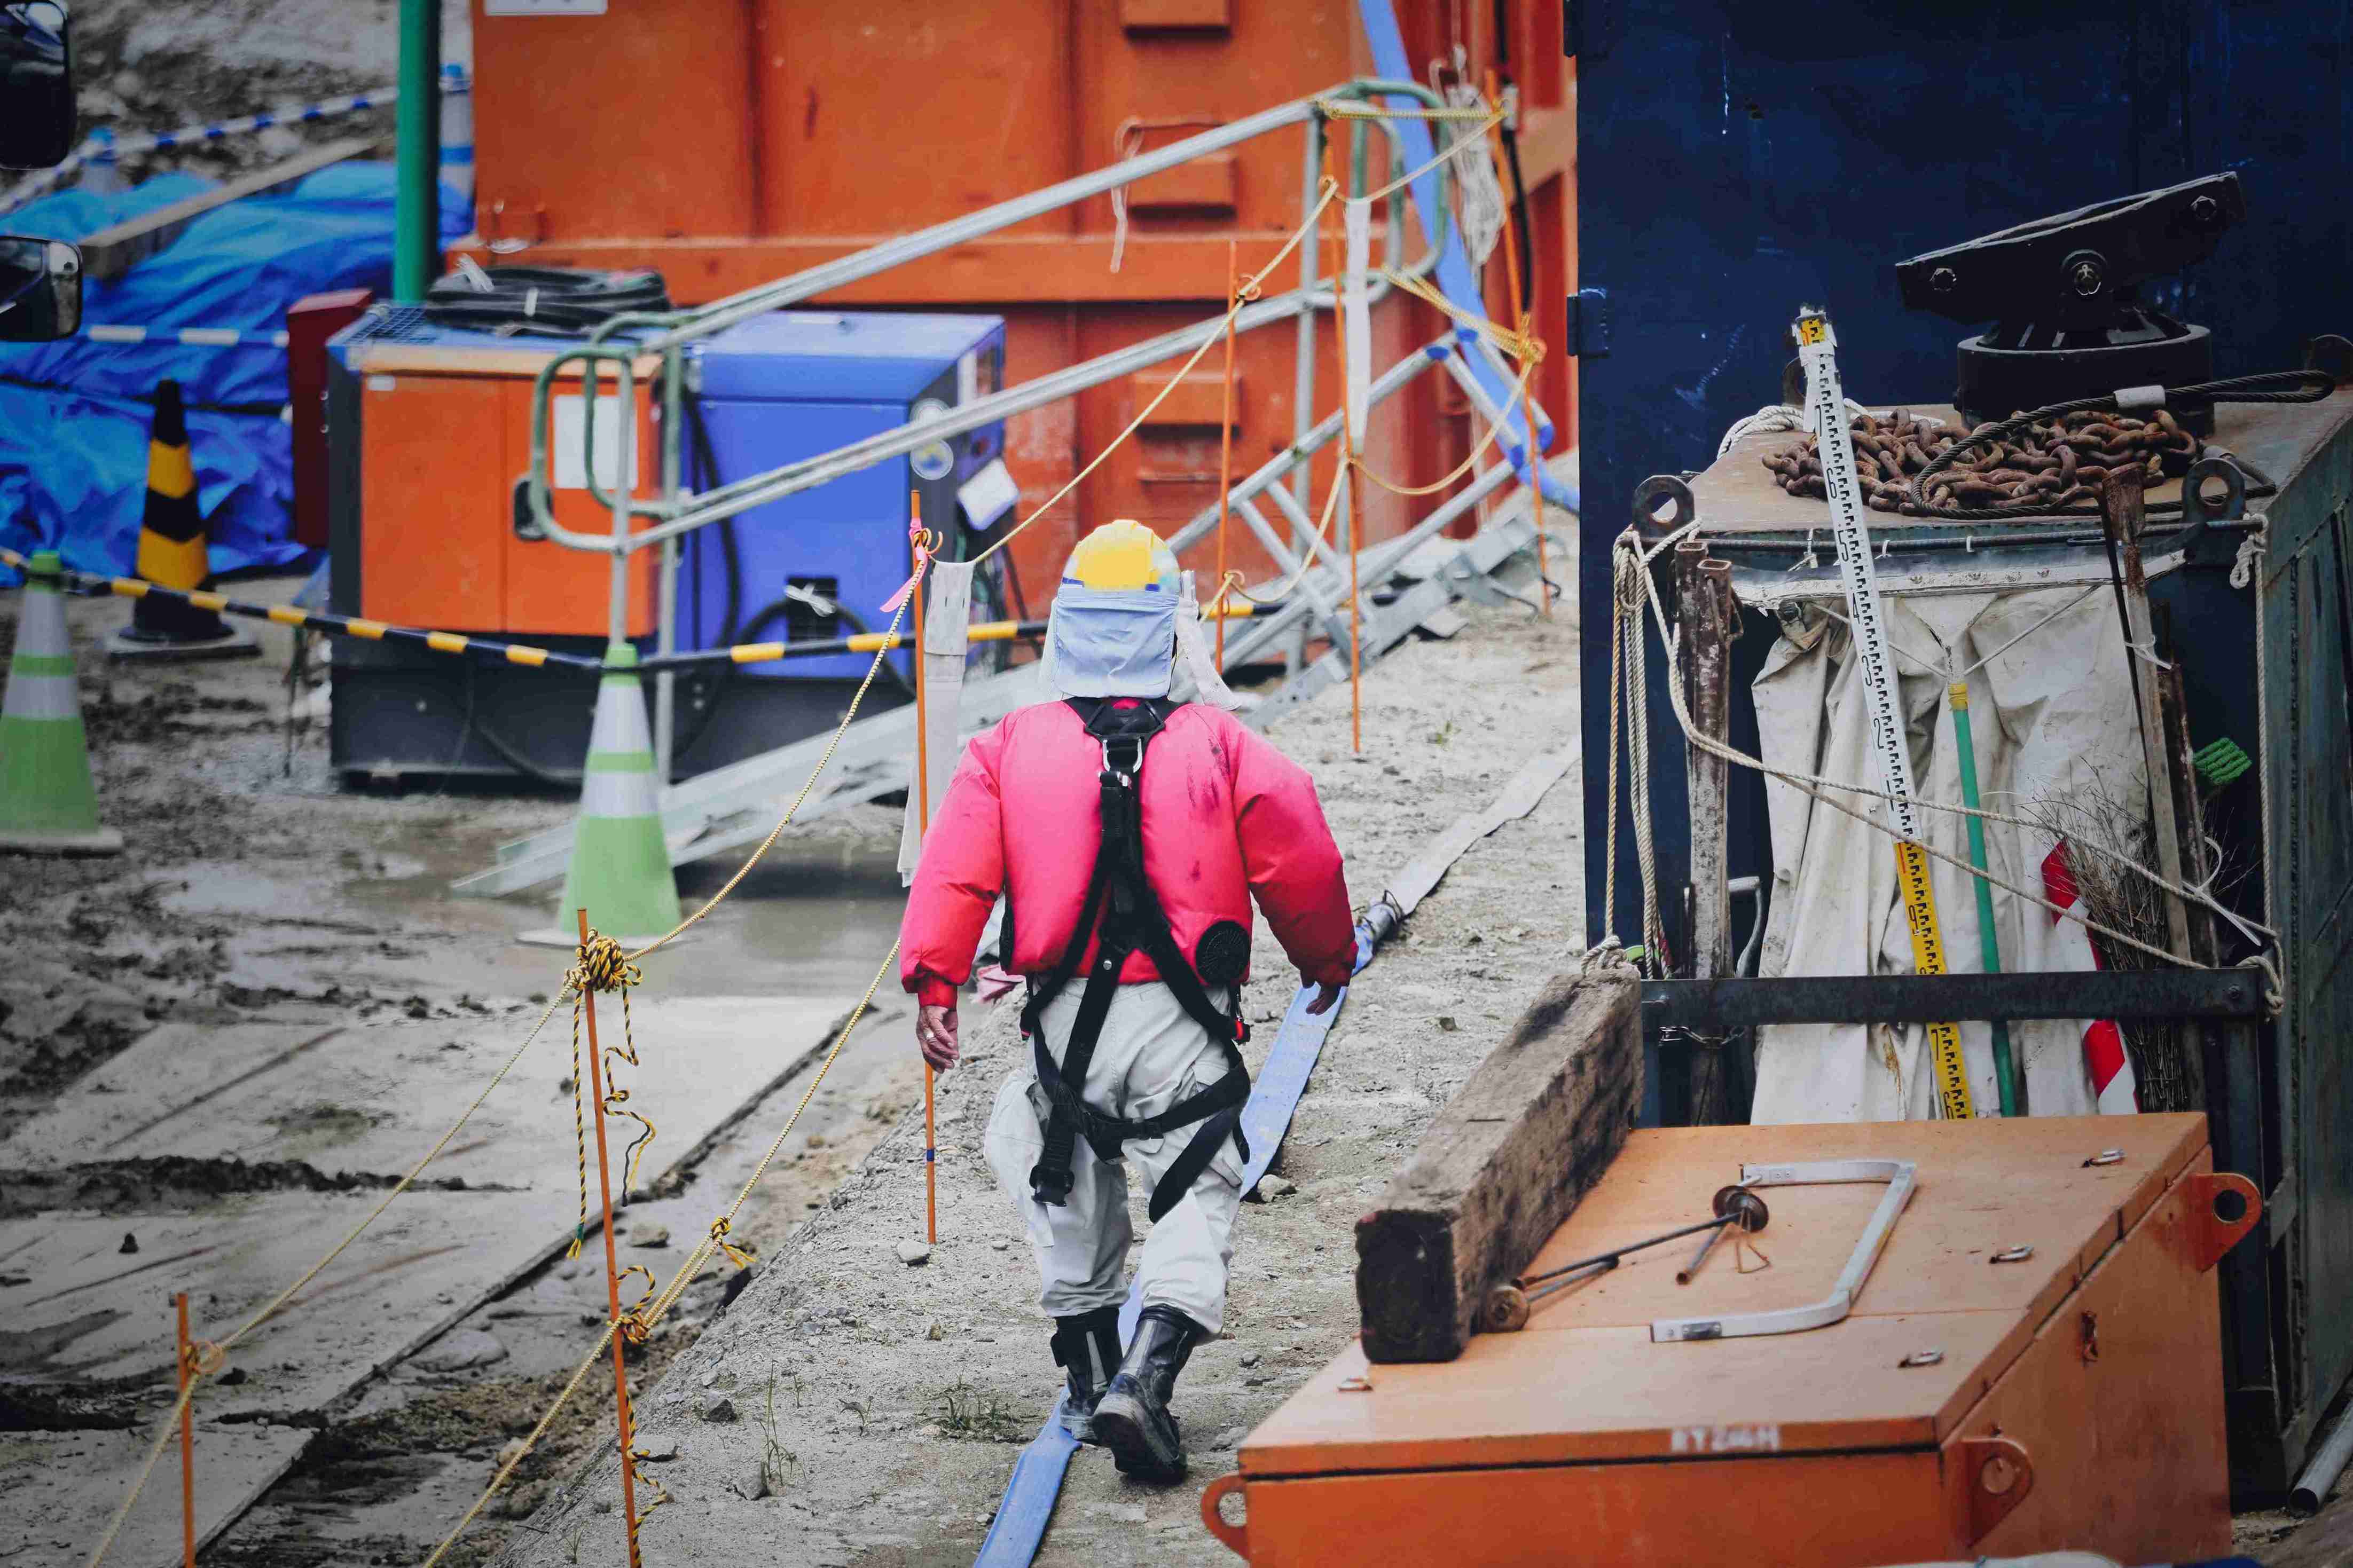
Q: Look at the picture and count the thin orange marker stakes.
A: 6